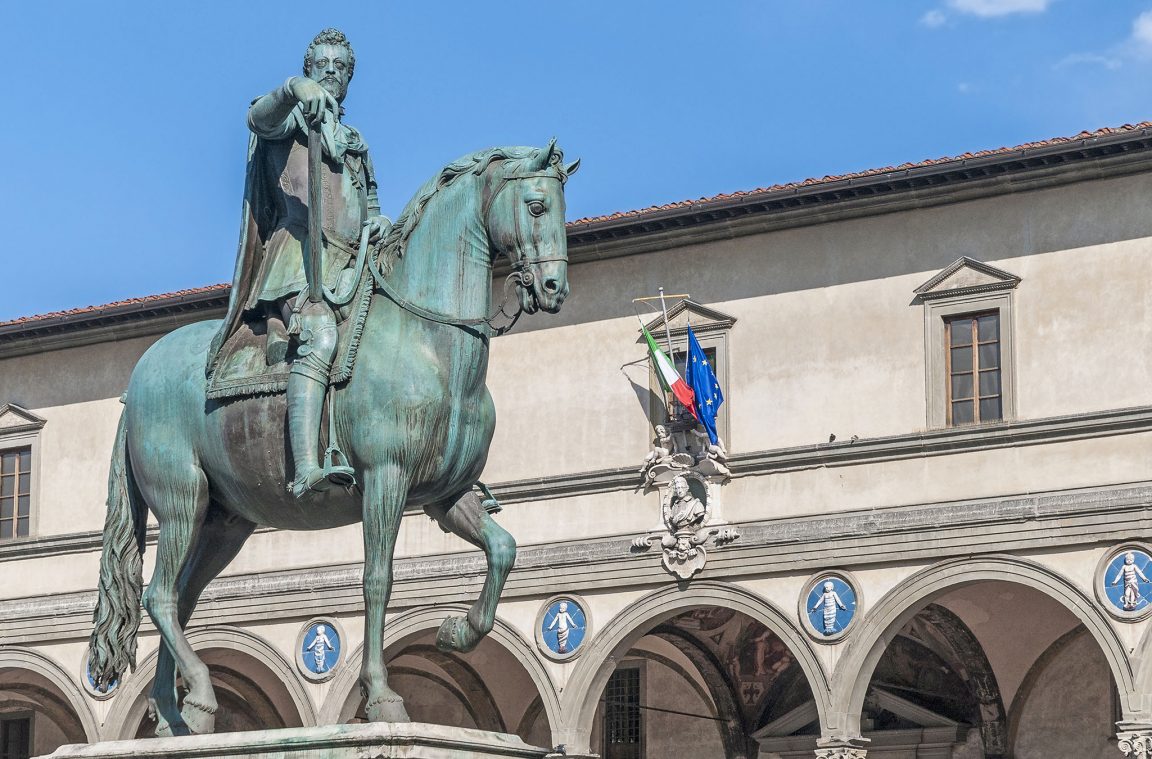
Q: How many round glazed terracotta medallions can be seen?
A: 5